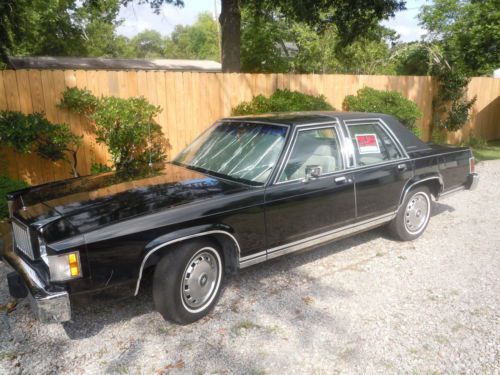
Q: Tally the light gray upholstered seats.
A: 1